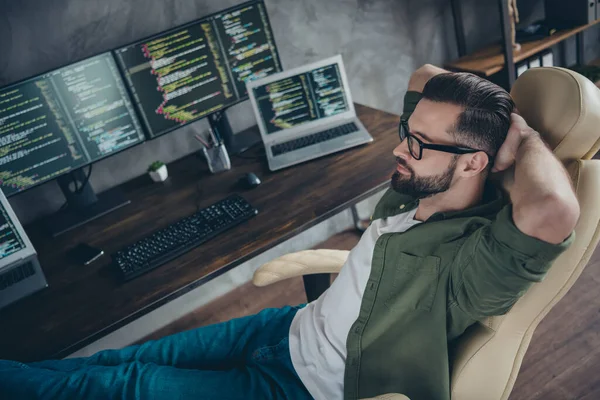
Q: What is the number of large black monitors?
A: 2